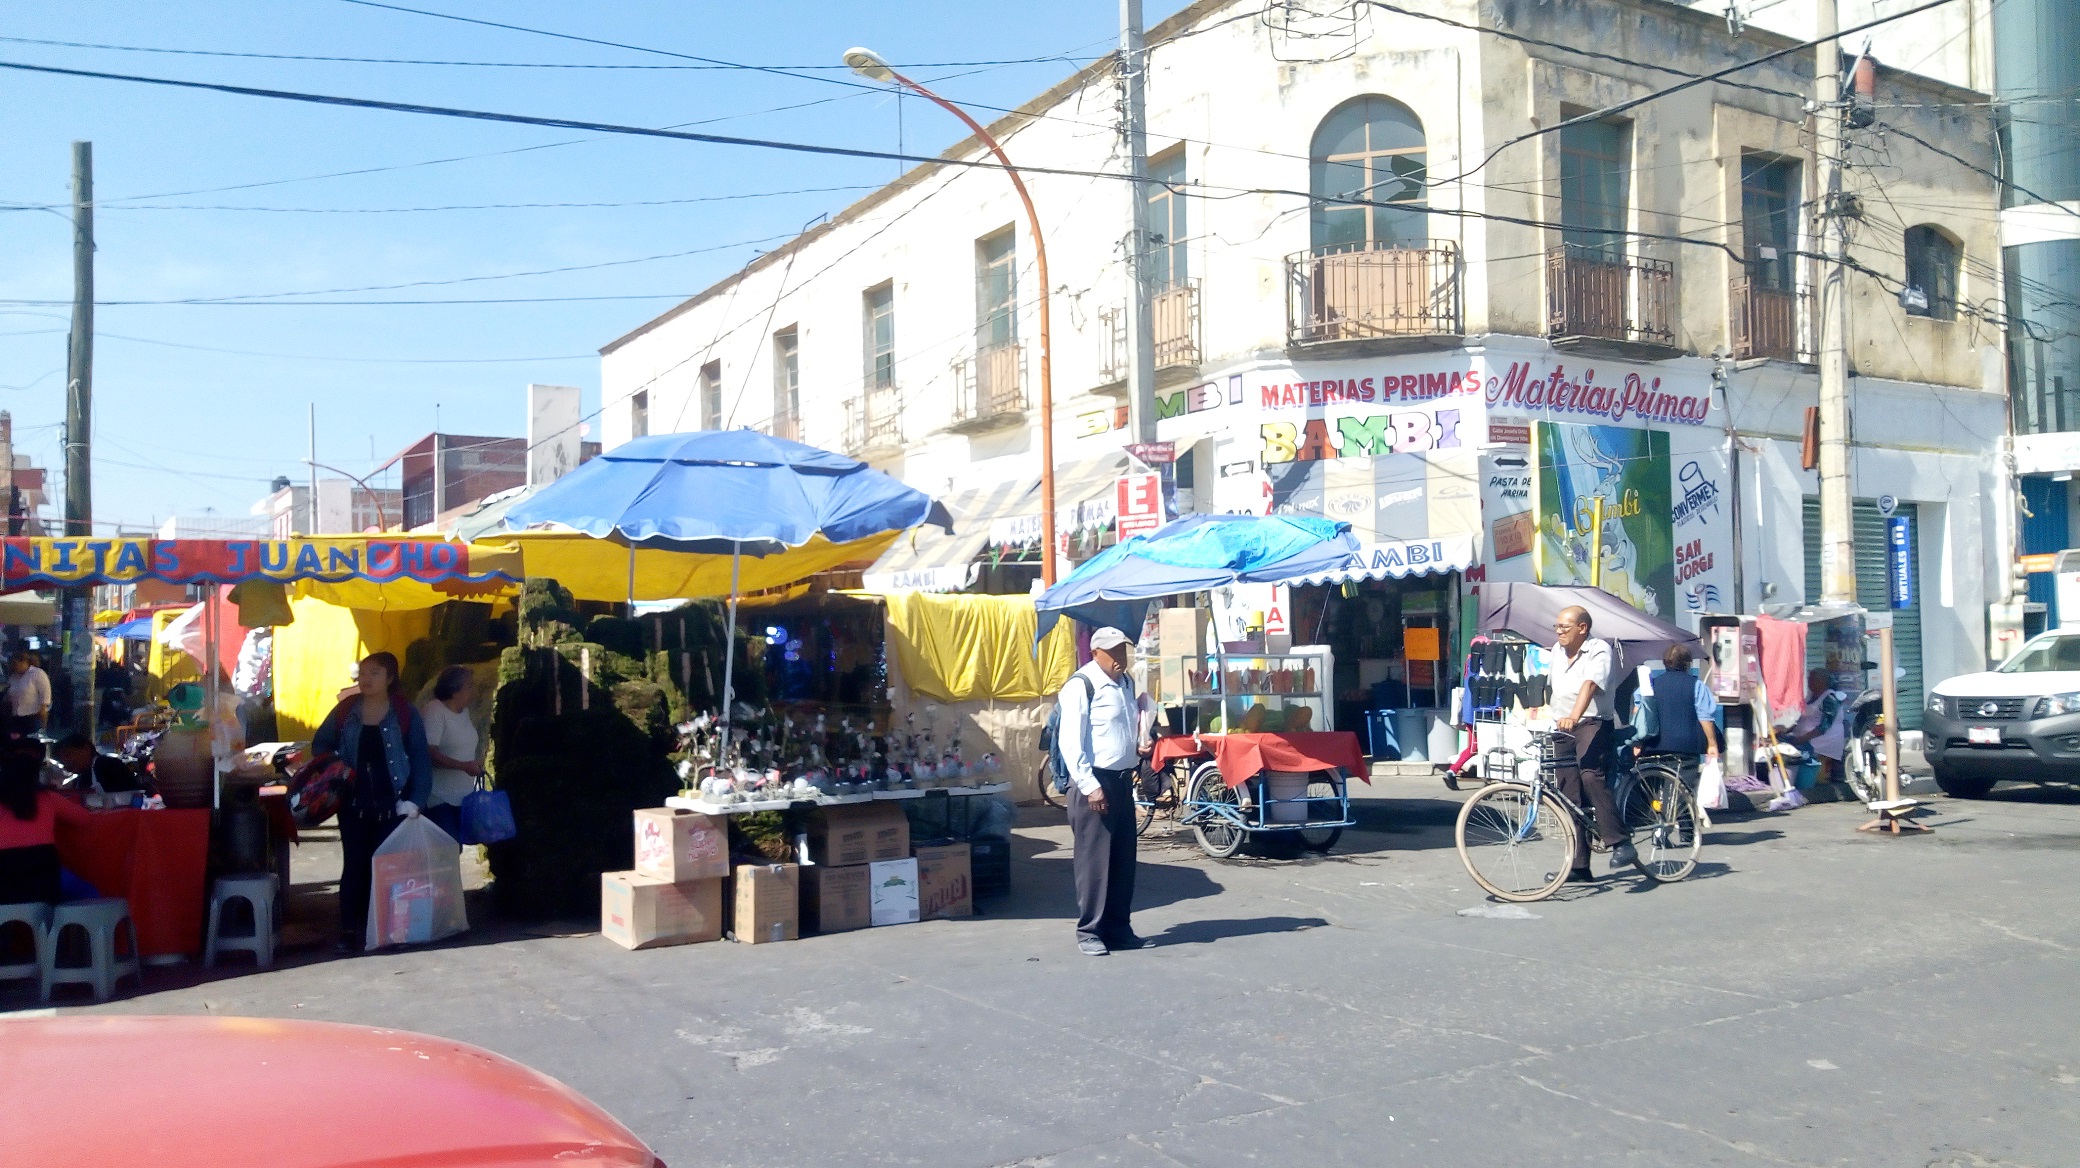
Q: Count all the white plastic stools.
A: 3